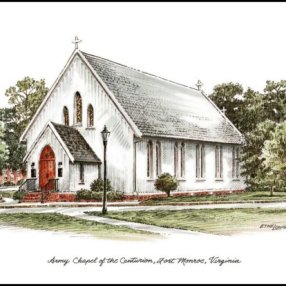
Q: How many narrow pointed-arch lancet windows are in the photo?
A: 13